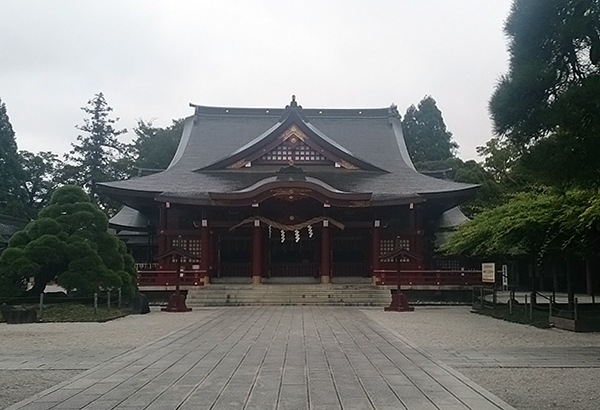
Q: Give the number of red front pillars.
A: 4